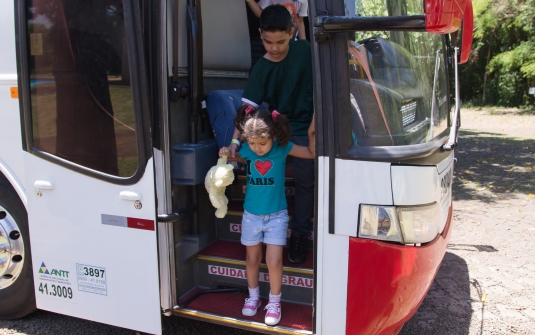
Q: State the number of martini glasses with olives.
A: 0